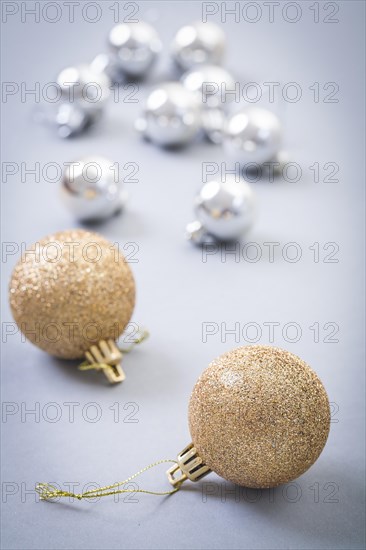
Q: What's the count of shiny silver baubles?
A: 8